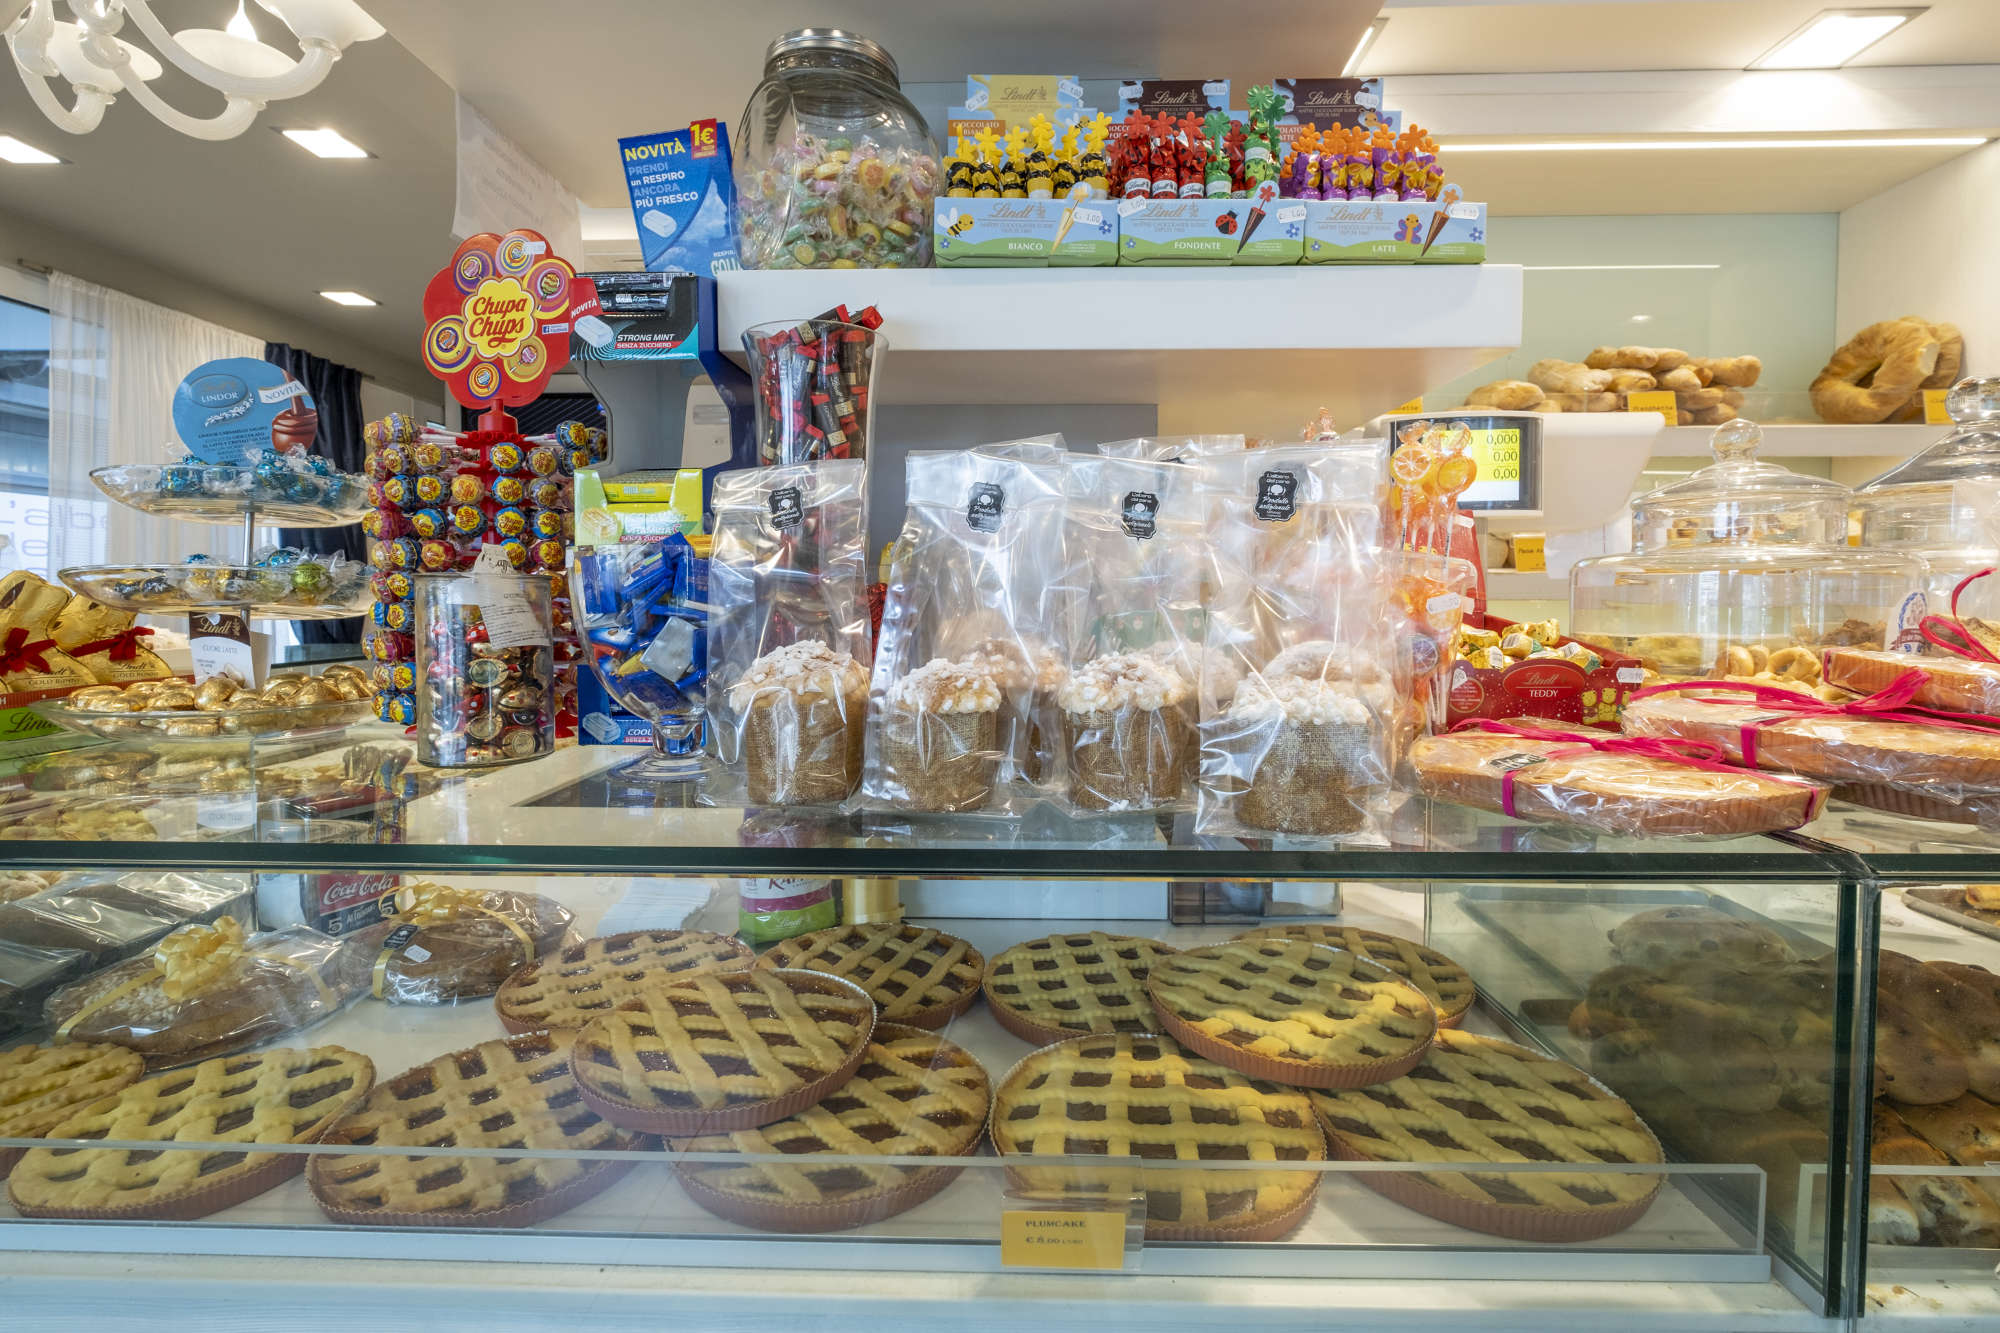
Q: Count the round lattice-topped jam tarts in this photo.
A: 12